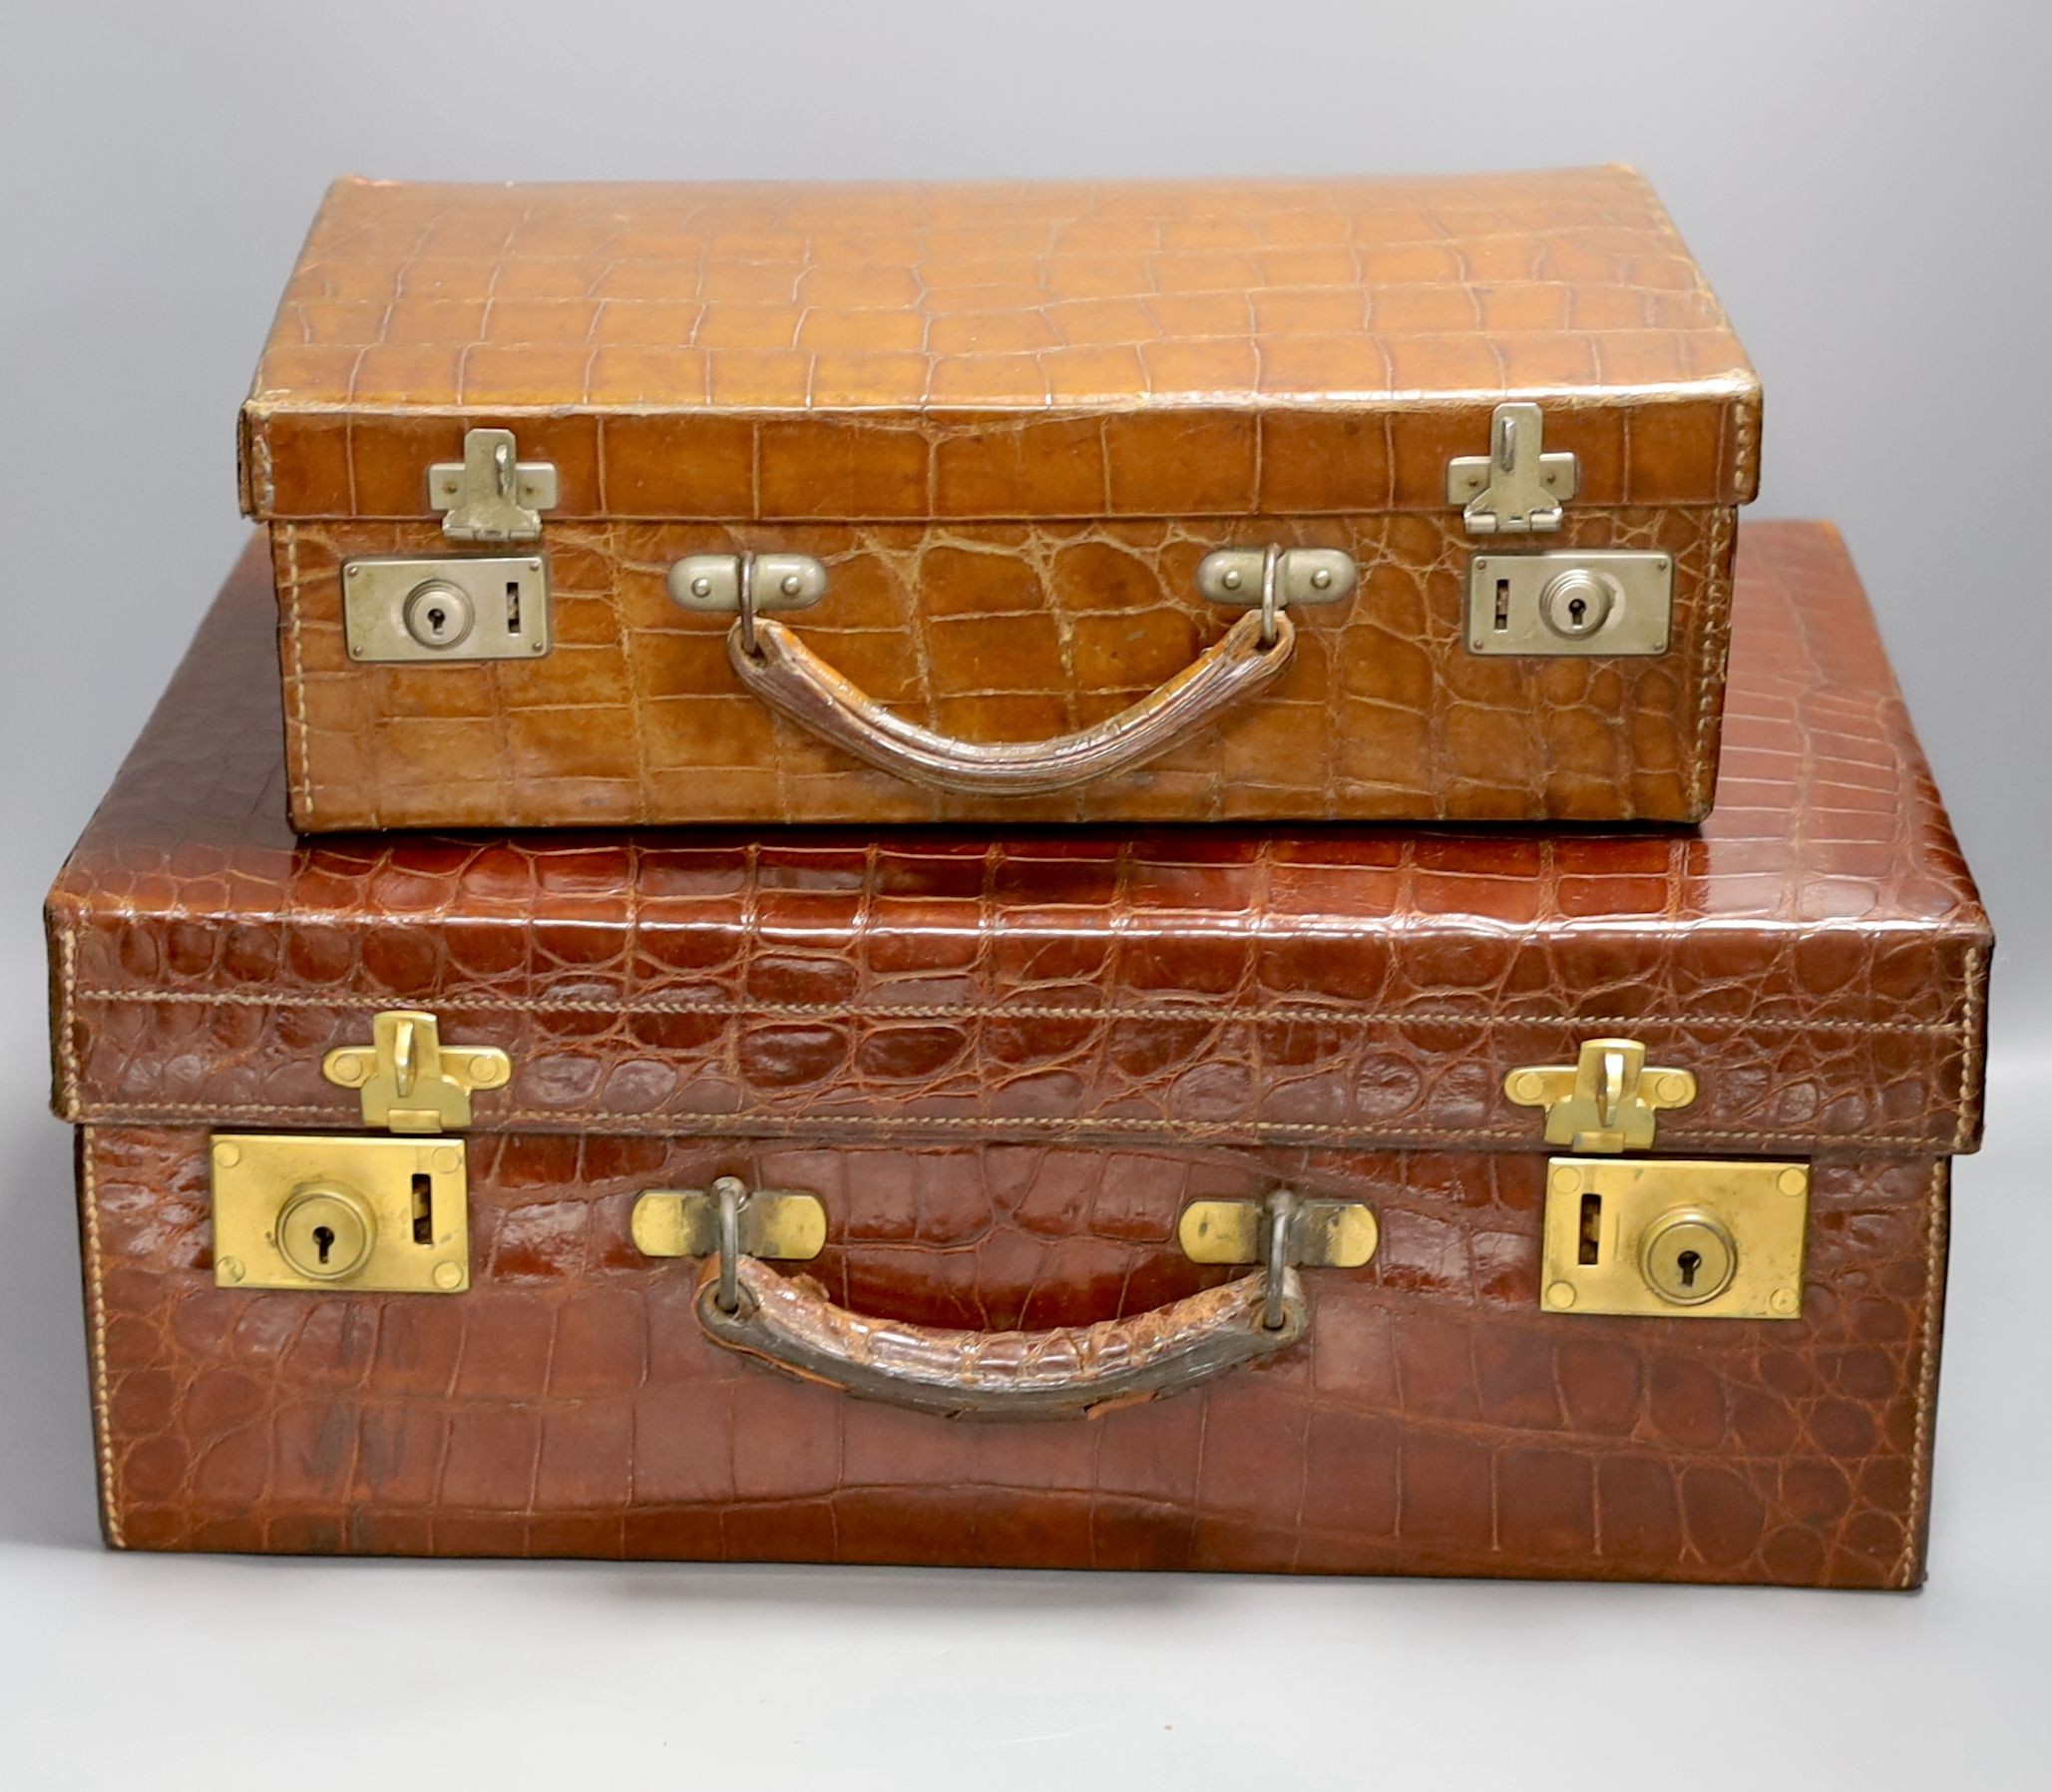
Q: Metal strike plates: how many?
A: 4